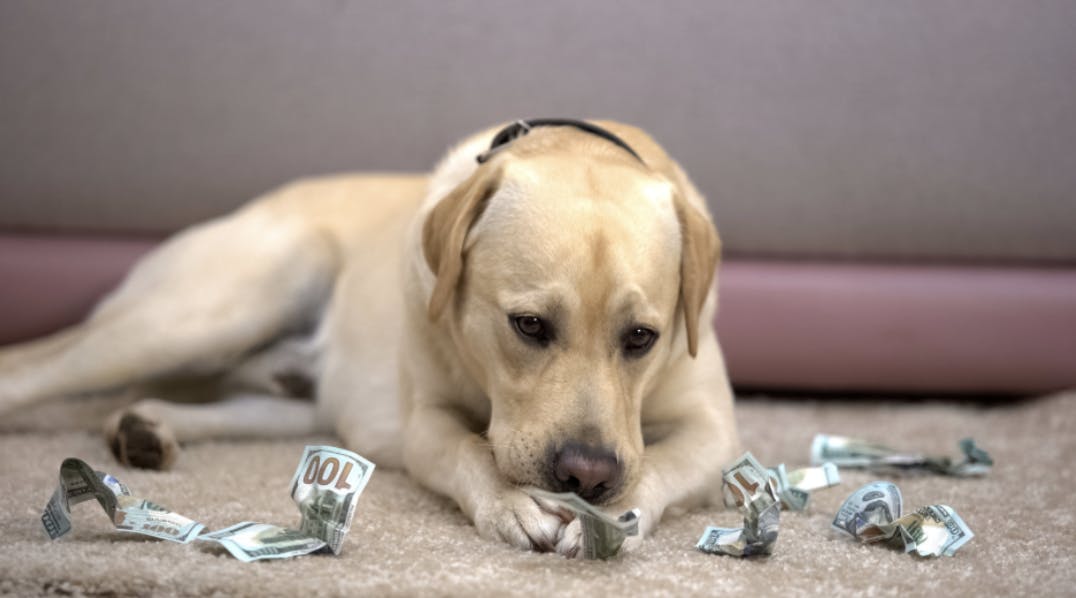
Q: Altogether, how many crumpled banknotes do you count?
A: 7